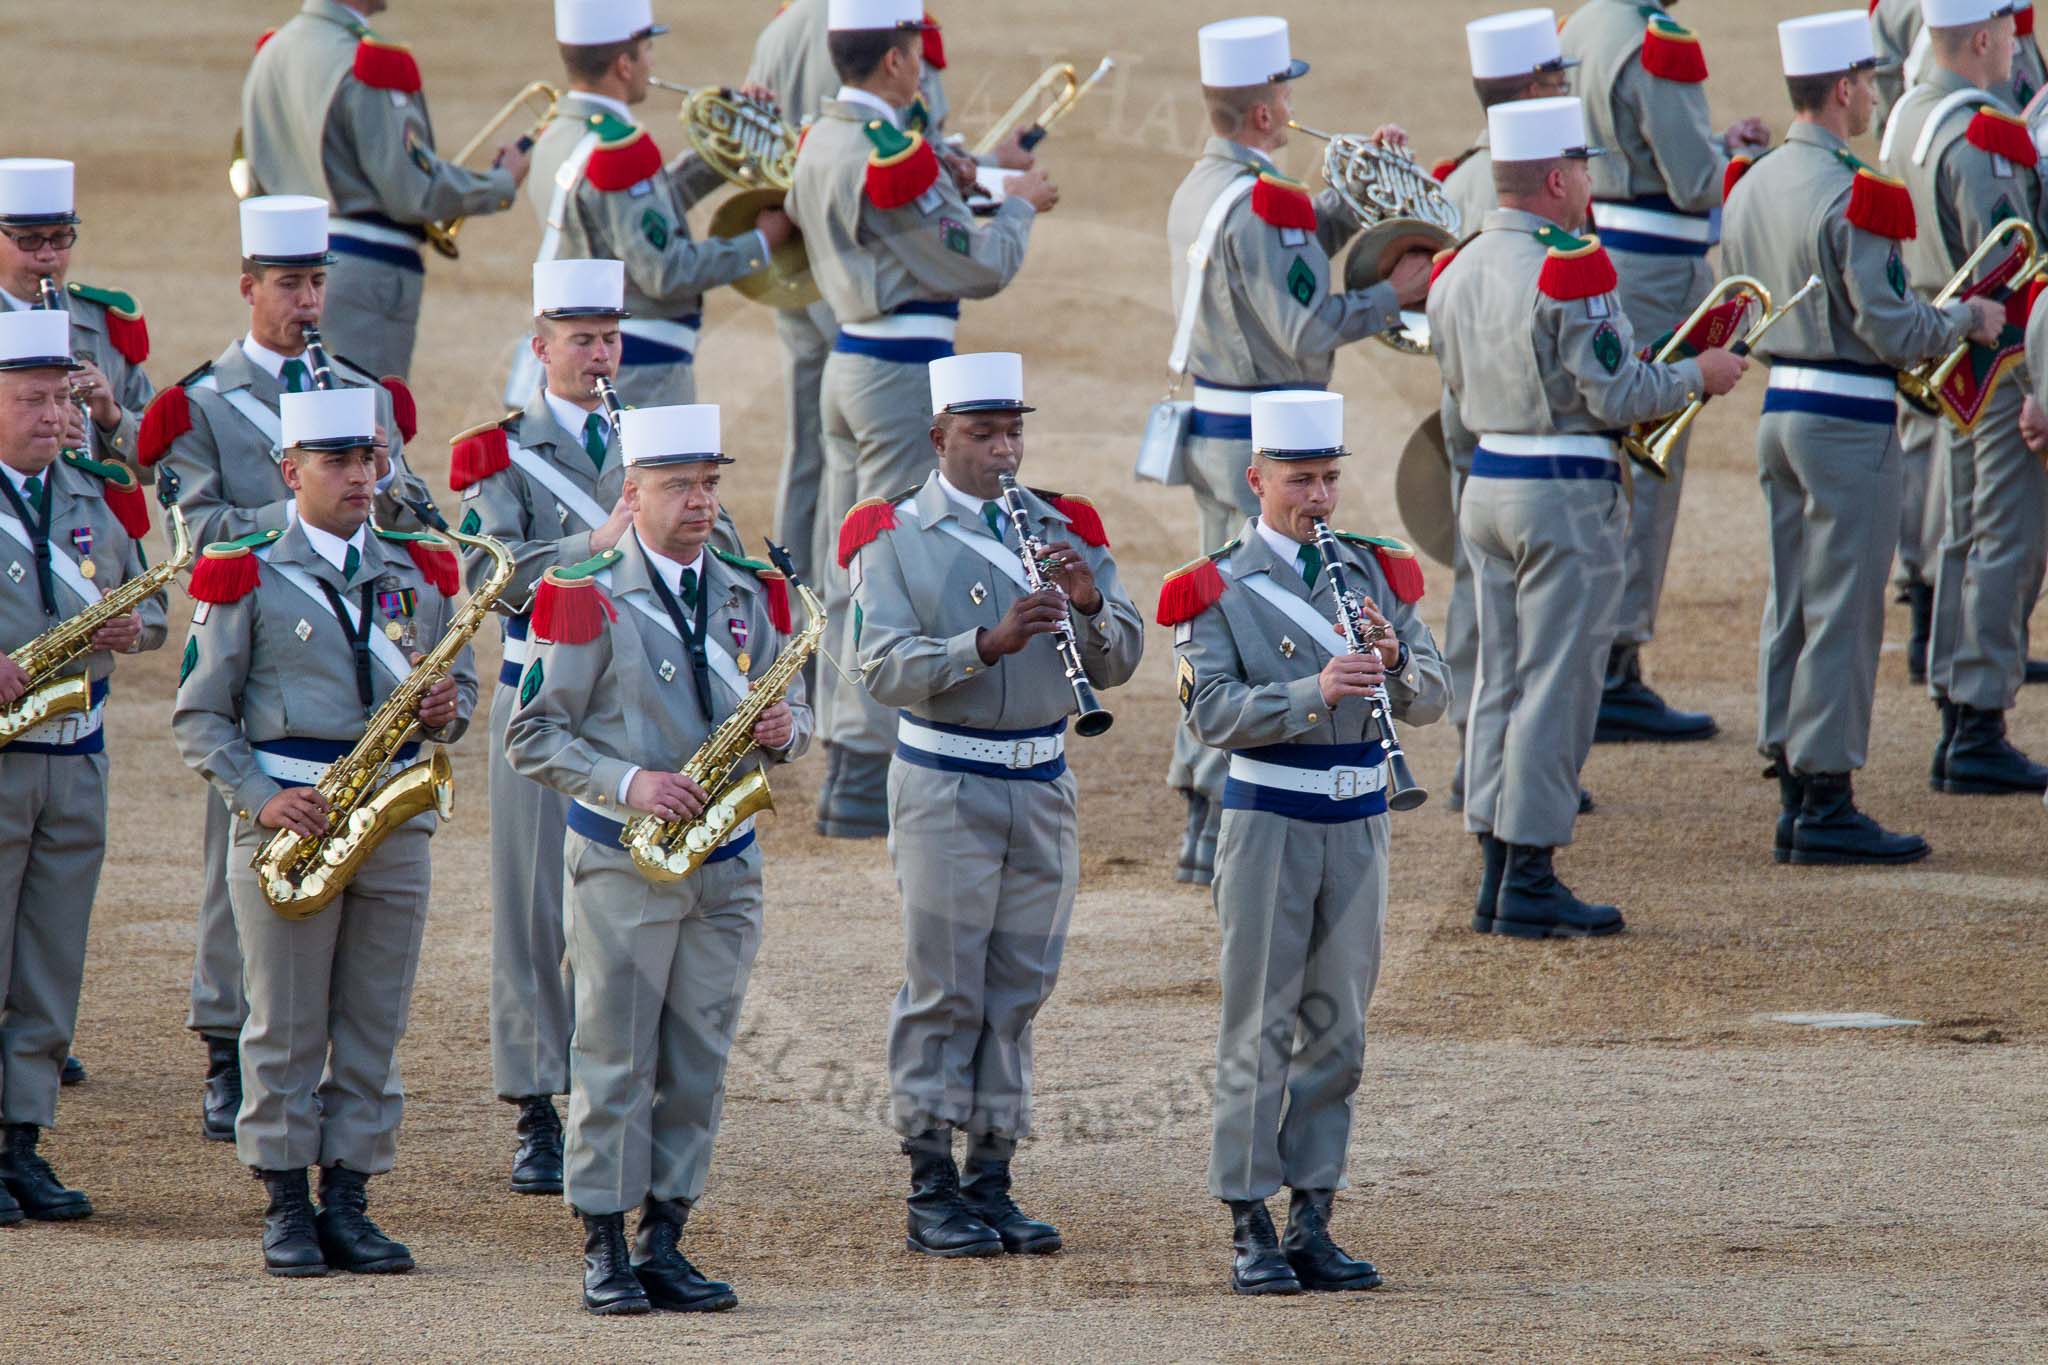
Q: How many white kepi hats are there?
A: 15